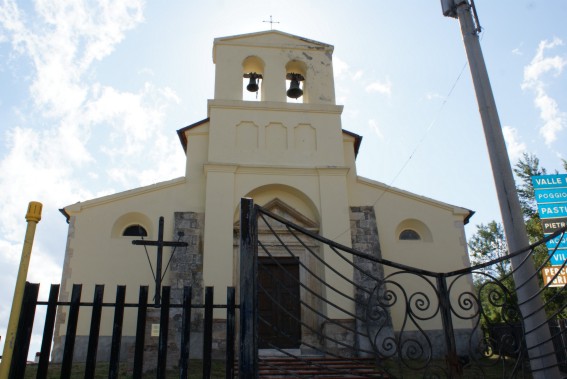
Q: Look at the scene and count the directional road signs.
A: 7